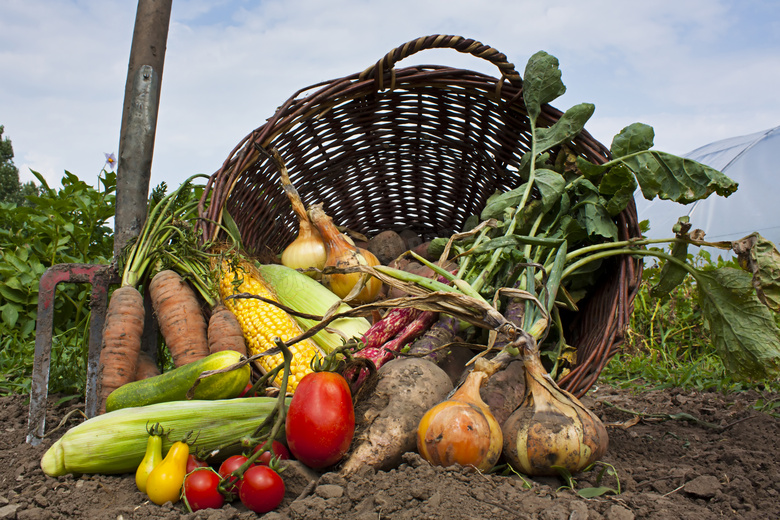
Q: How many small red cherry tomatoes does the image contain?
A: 5